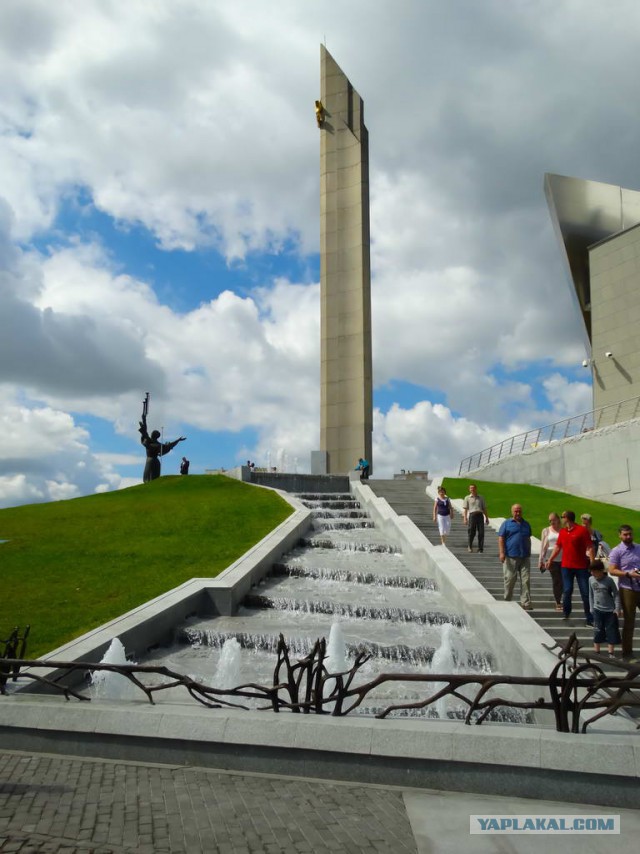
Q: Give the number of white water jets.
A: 4